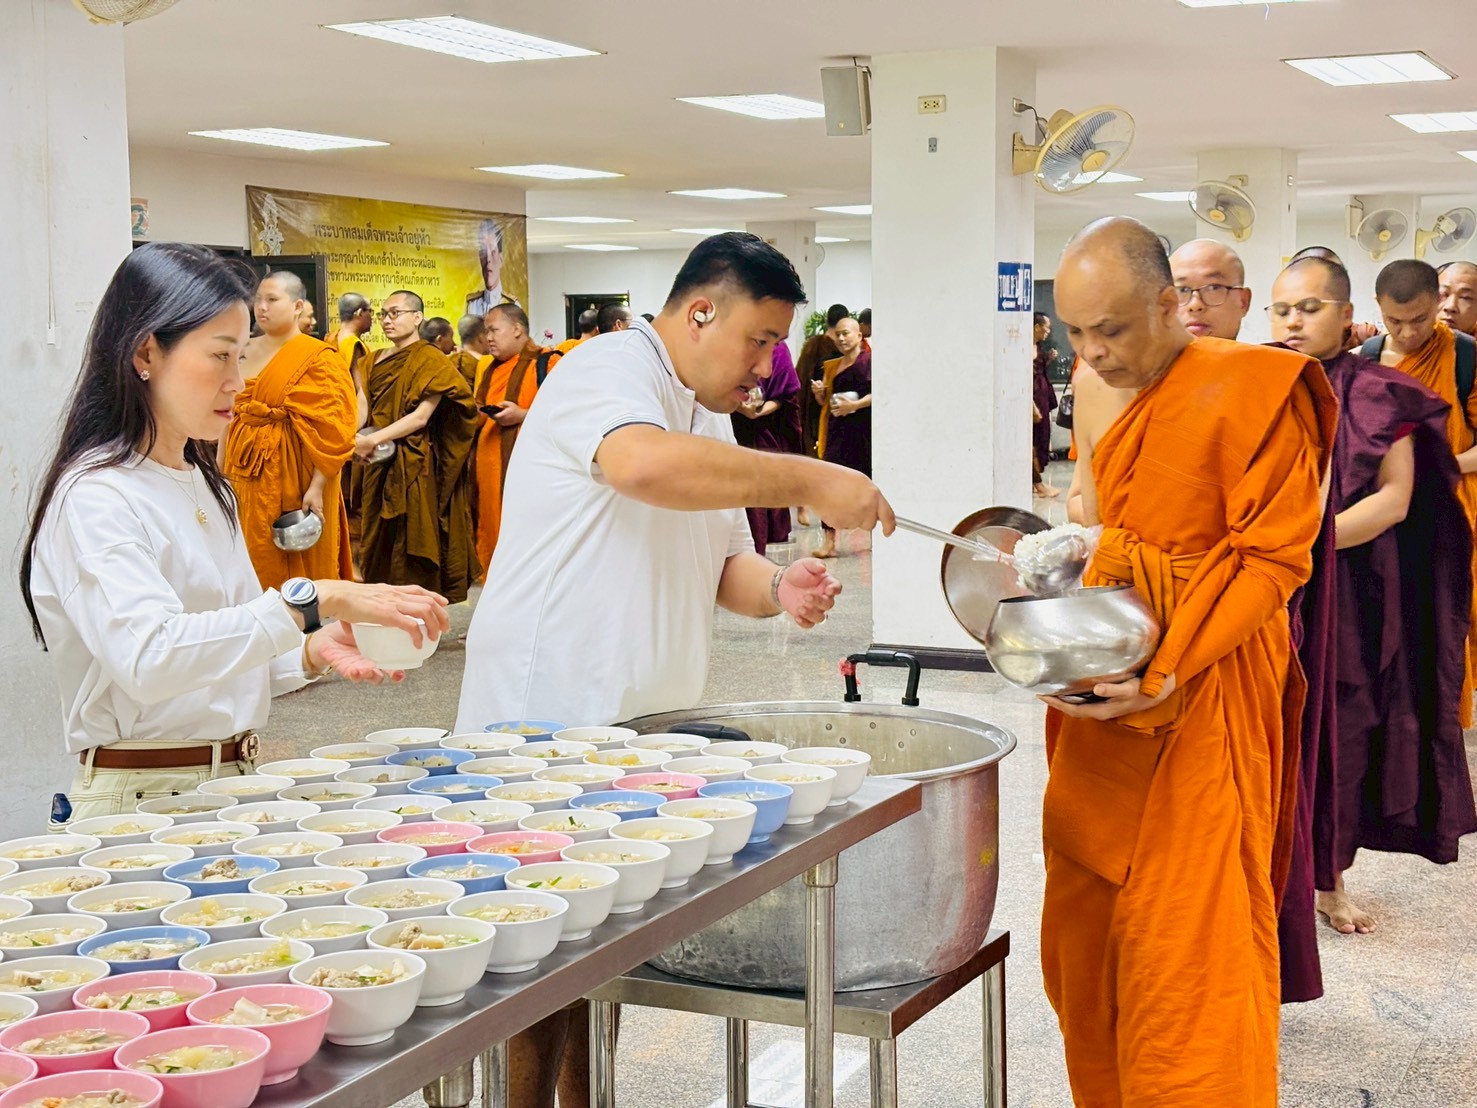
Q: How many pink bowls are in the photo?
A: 9